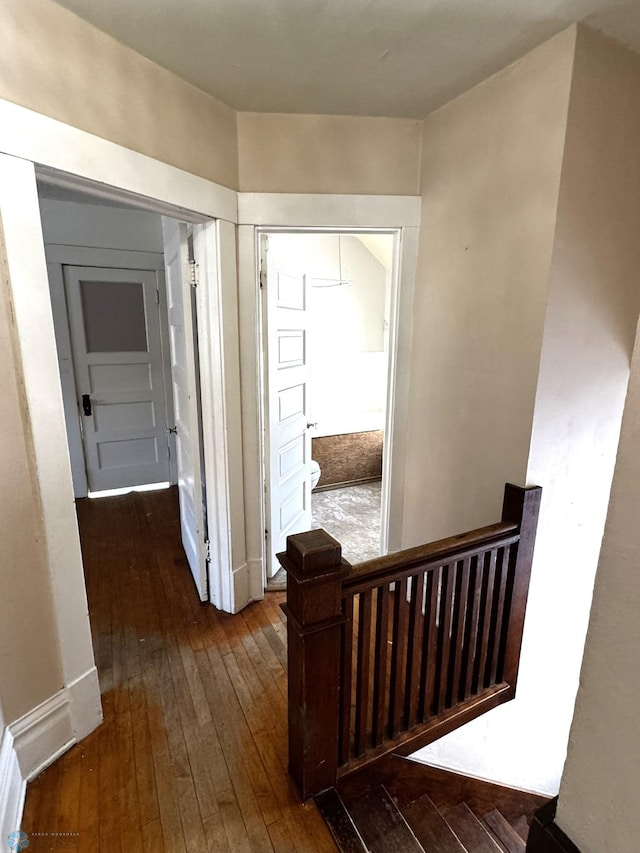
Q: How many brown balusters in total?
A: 11